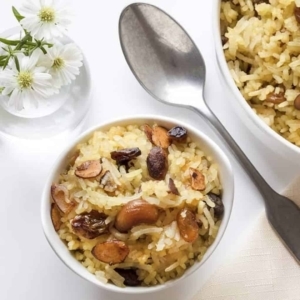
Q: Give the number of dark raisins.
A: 6